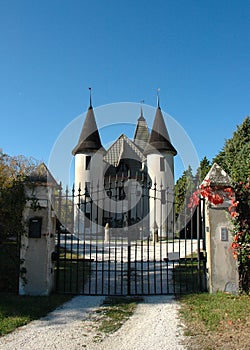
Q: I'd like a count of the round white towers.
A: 2